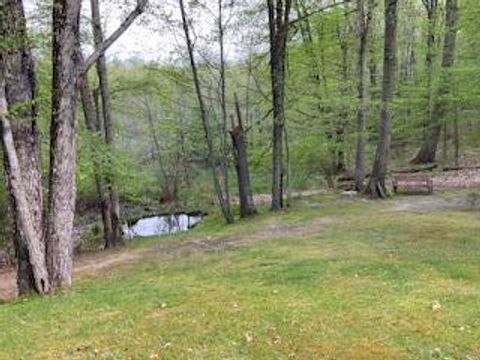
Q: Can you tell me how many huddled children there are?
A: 0